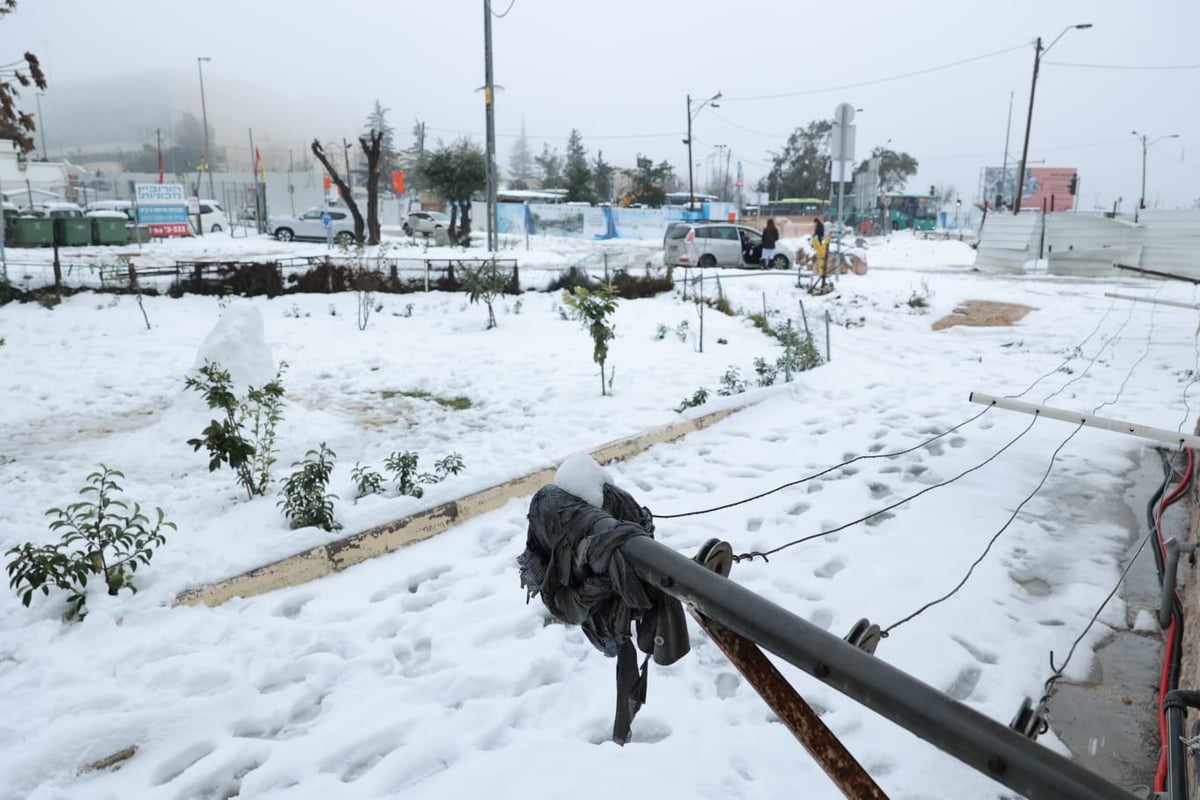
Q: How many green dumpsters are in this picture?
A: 3